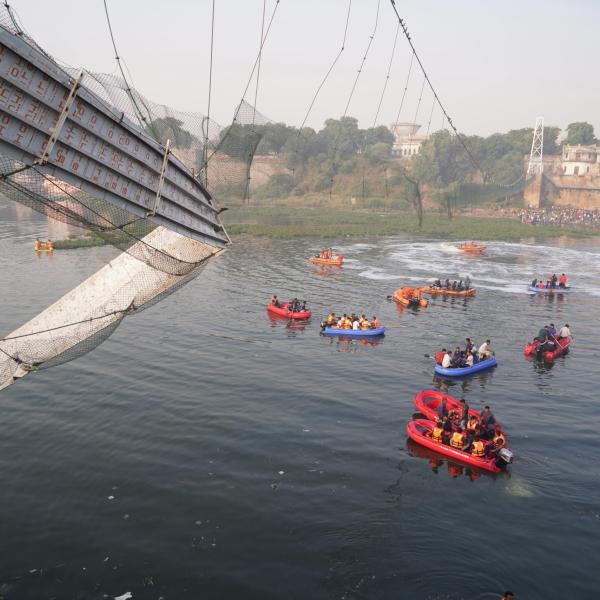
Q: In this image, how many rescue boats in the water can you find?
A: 12